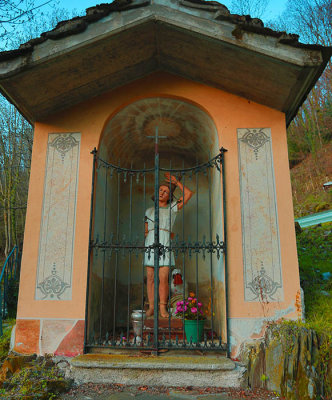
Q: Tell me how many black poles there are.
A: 11